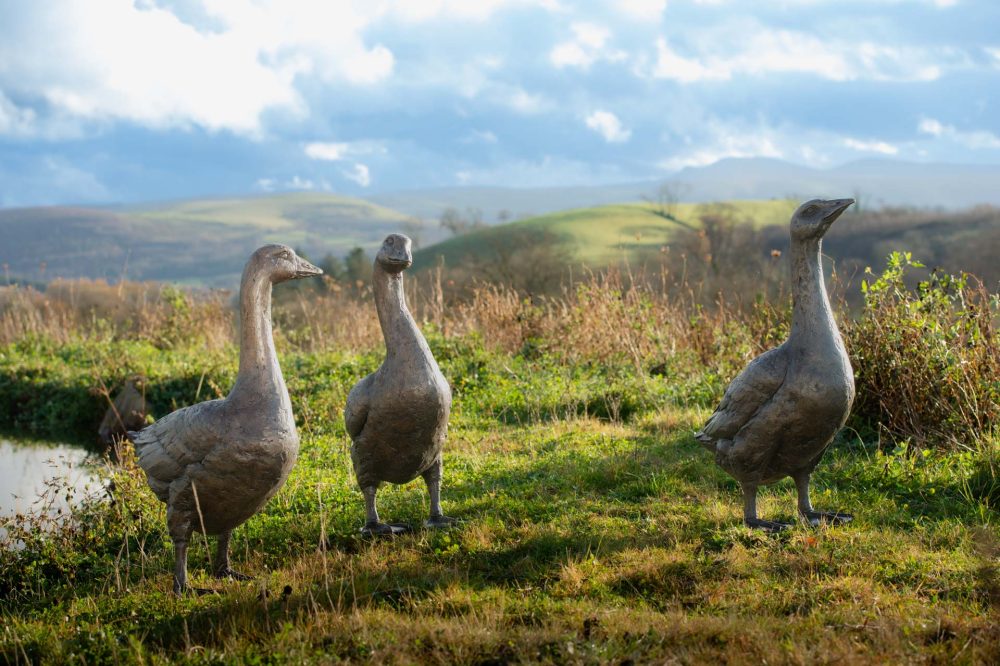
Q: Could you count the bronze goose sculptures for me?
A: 3